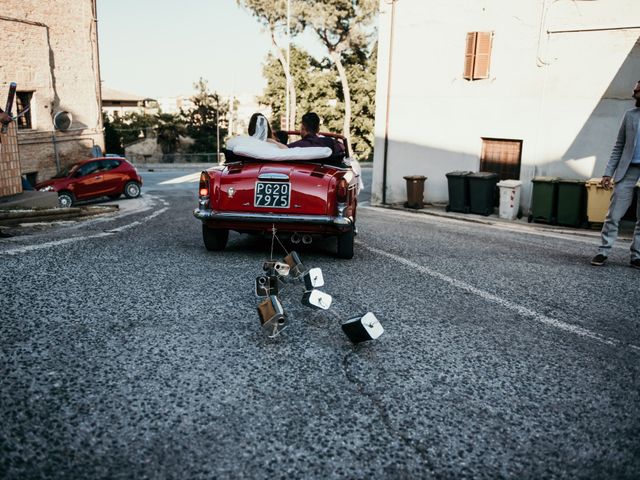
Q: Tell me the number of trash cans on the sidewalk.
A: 7